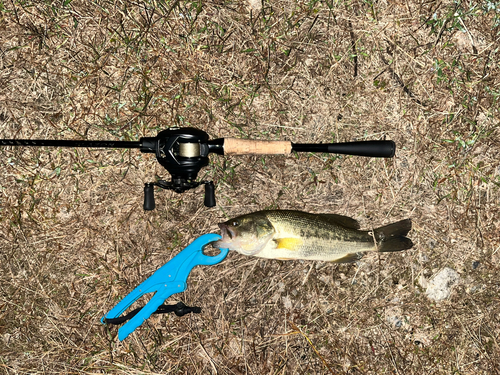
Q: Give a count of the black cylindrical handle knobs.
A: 2